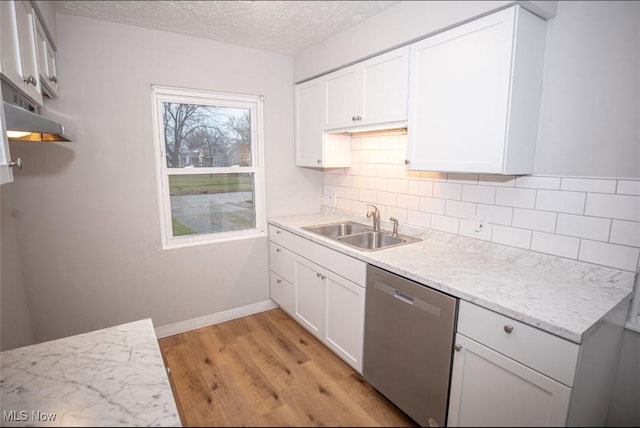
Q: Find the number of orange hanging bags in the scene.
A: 0